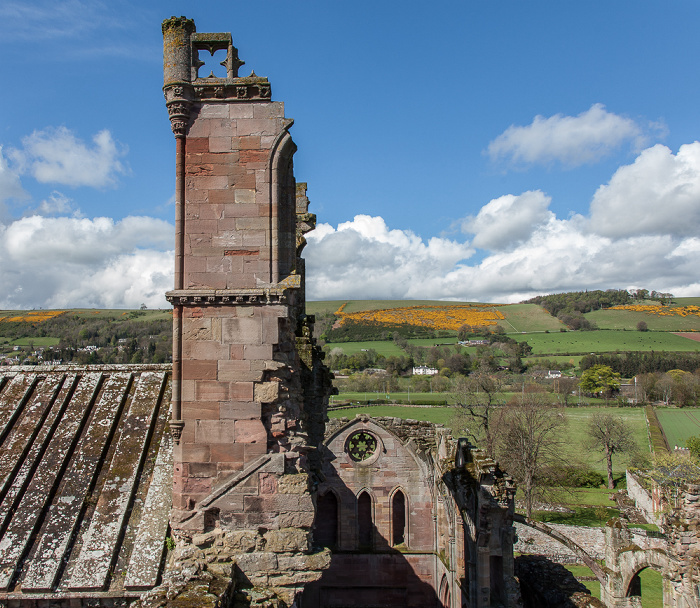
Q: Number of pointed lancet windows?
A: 3